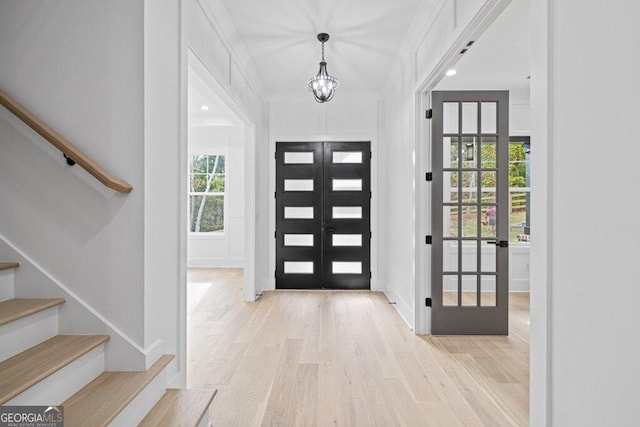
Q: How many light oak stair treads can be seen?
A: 5